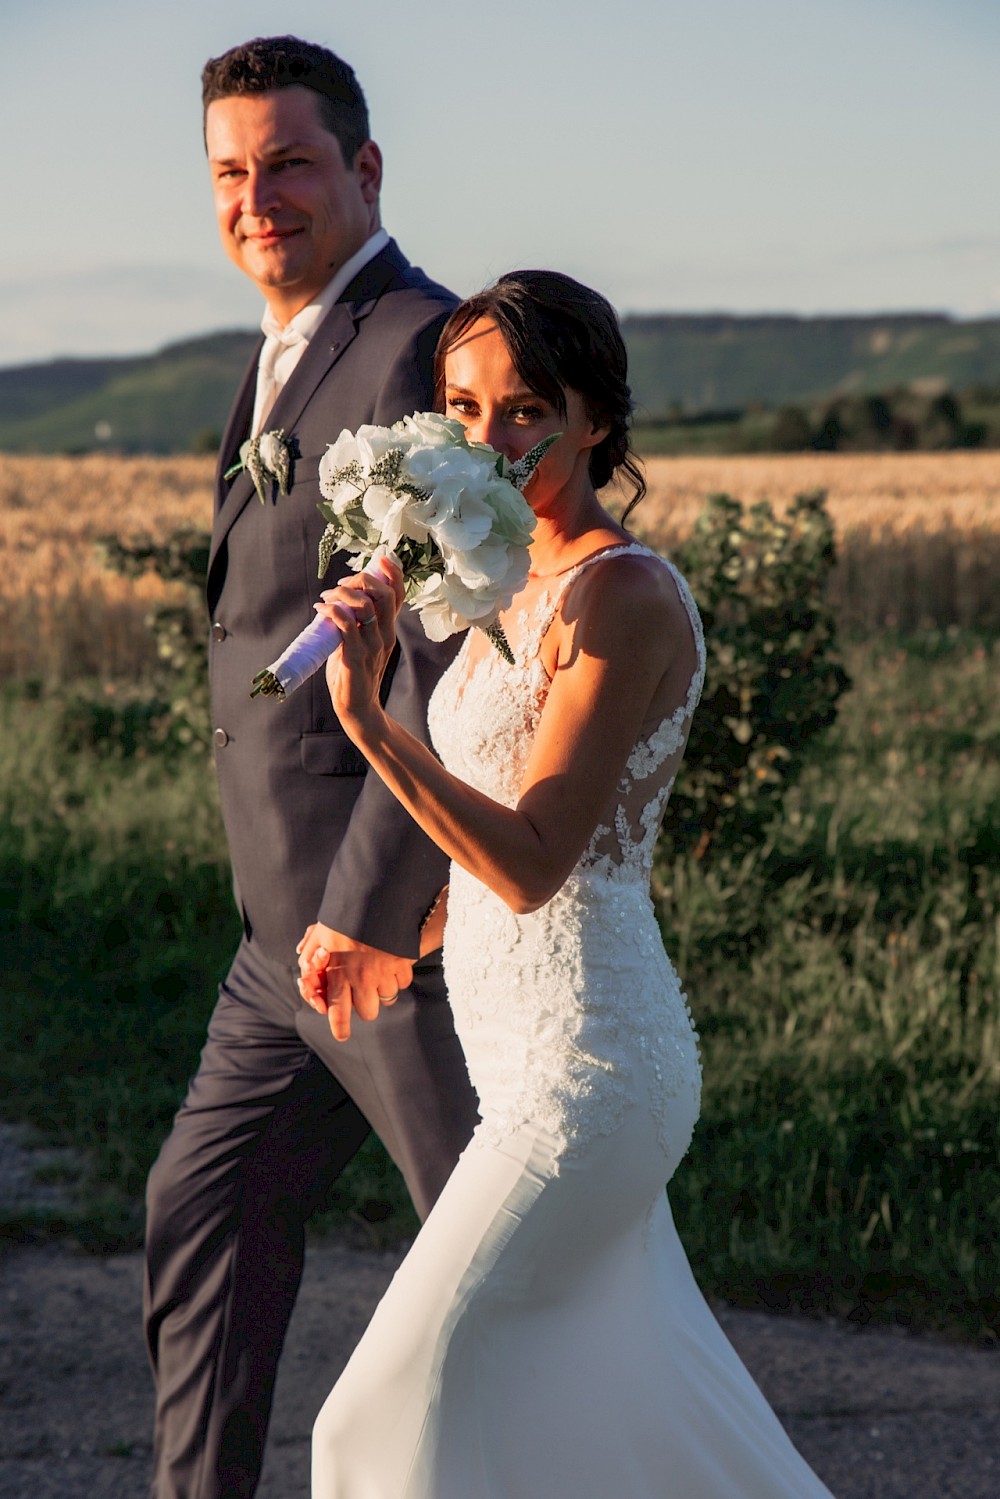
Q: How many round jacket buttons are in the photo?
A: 2